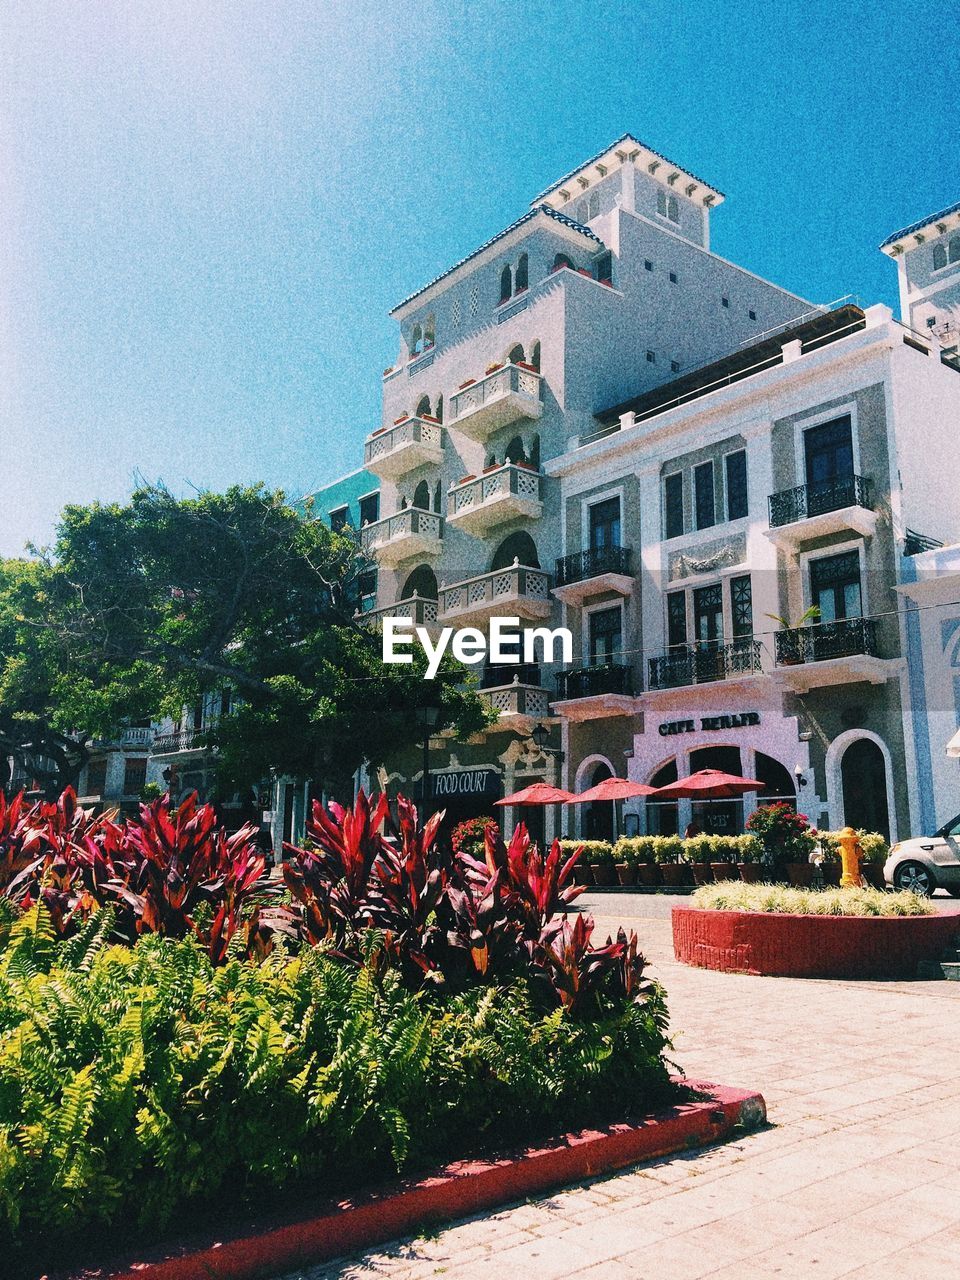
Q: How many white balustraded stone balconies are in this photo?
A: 7